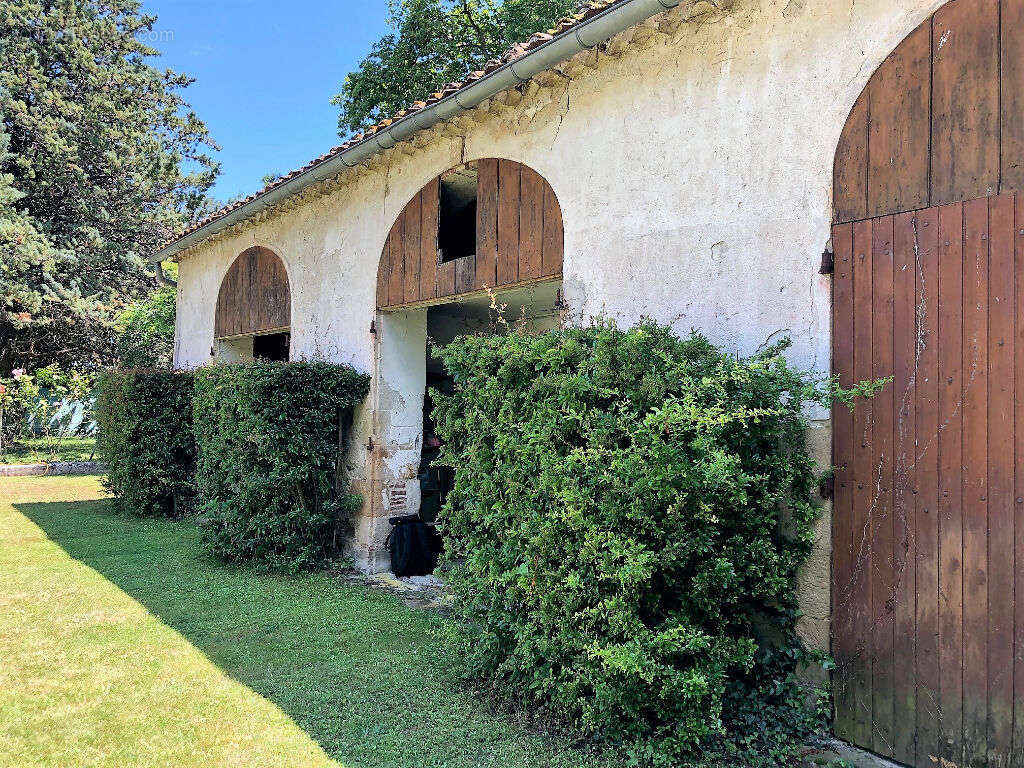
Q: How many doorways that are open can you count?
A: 2